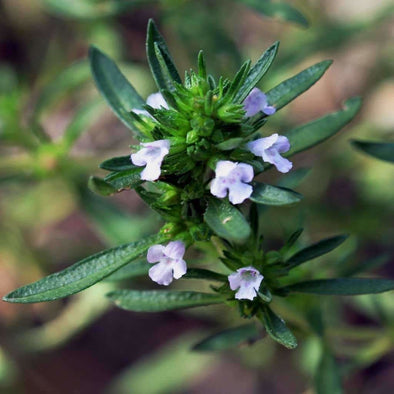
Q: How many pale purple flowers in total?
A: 7